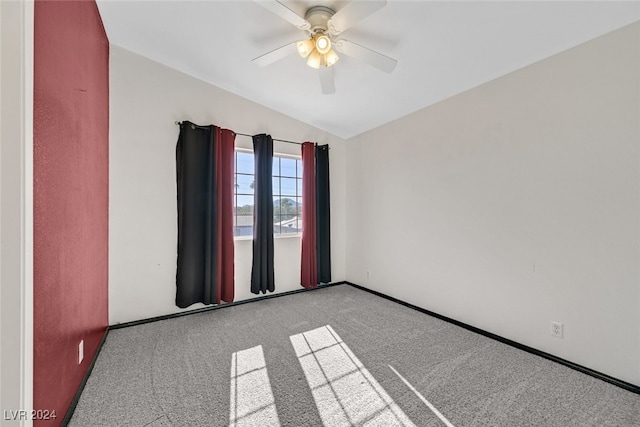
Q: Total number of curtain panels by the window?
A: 5